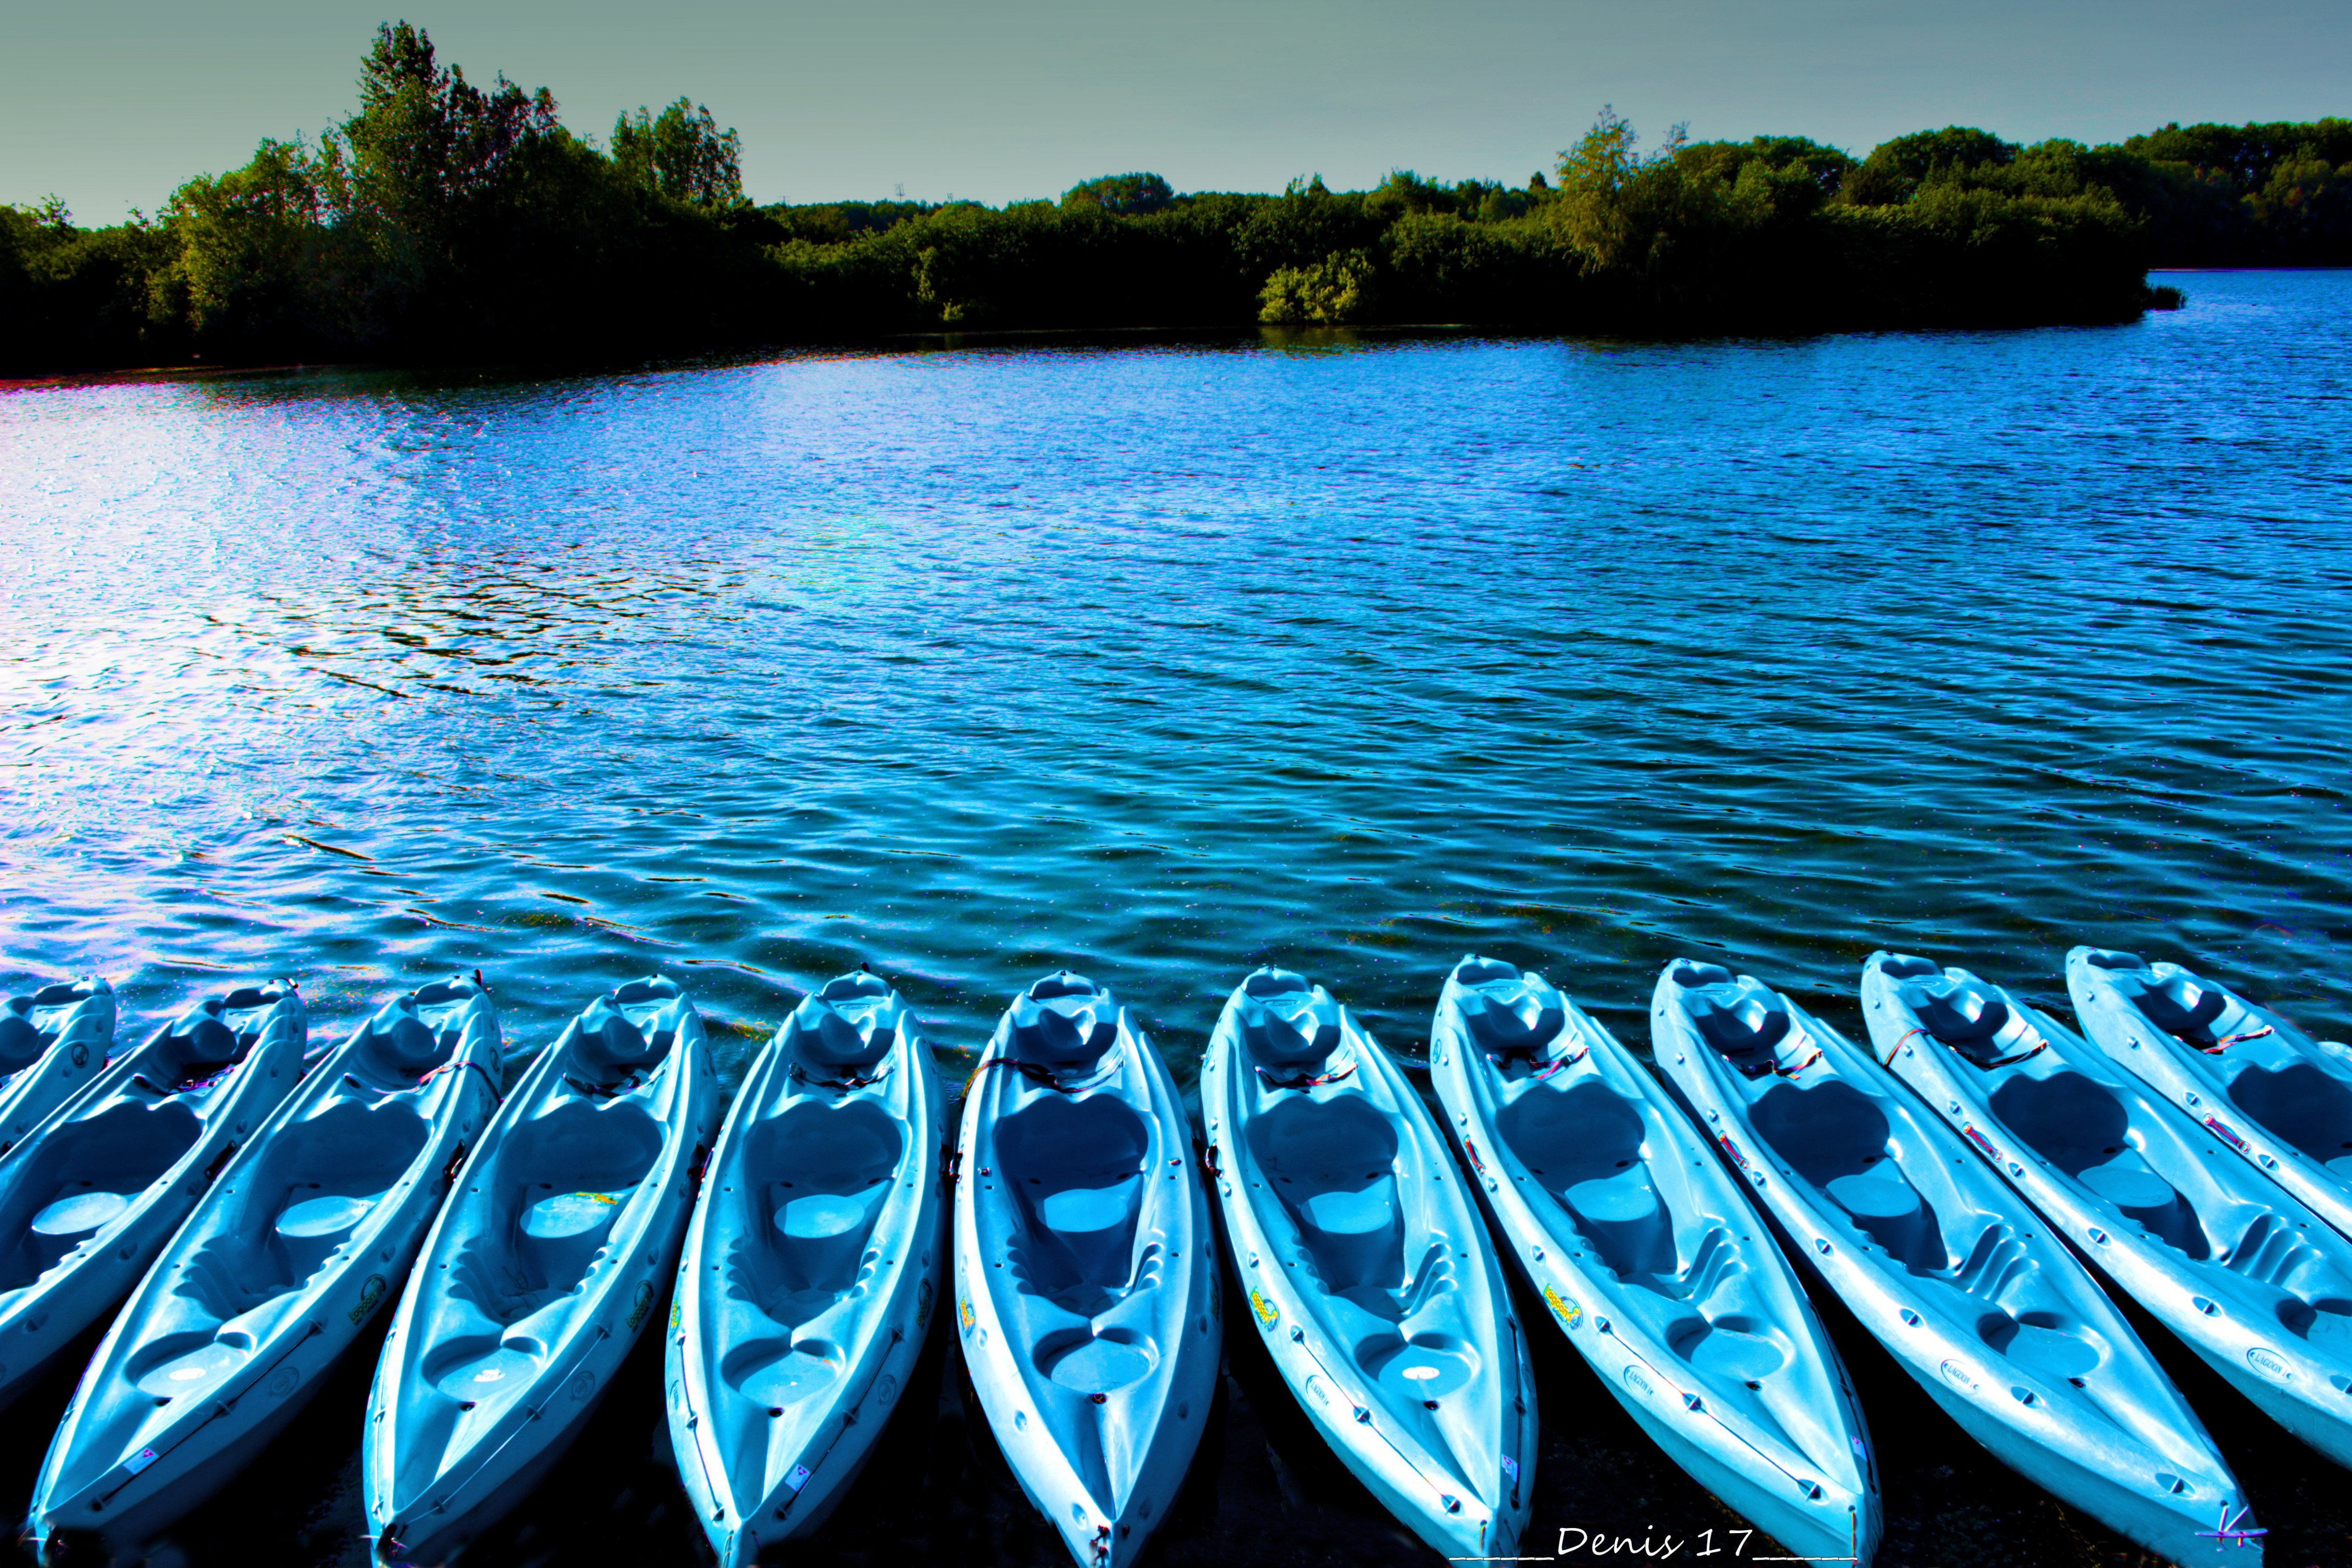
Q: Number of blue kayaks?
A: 11